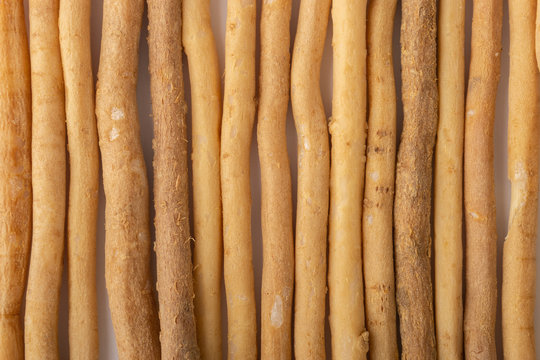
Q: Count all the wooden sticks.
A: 15